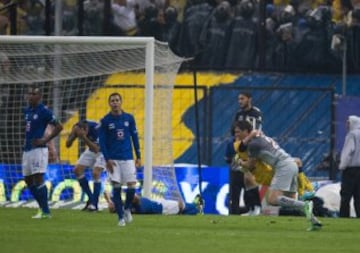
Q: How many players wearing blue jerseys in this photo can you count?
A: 4